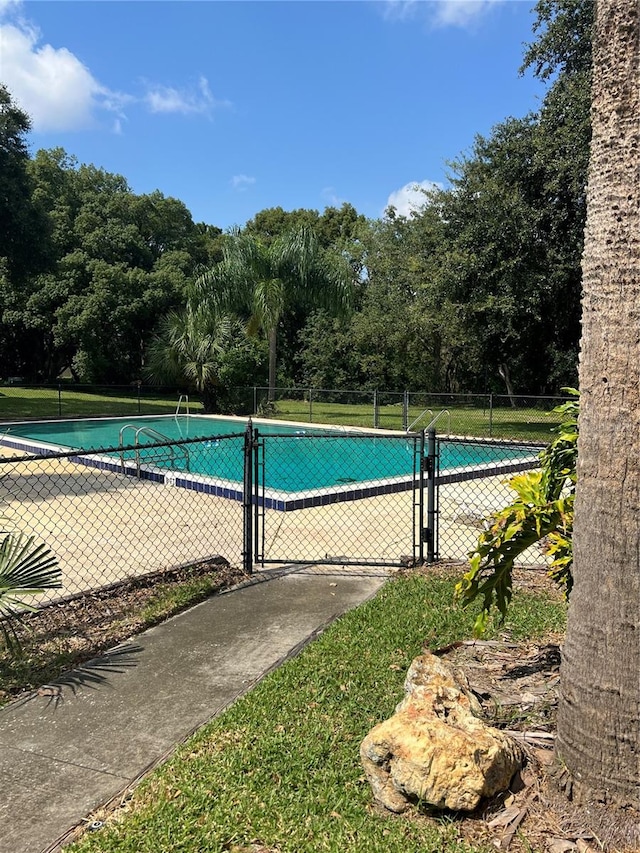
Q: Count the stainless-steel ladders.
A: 3